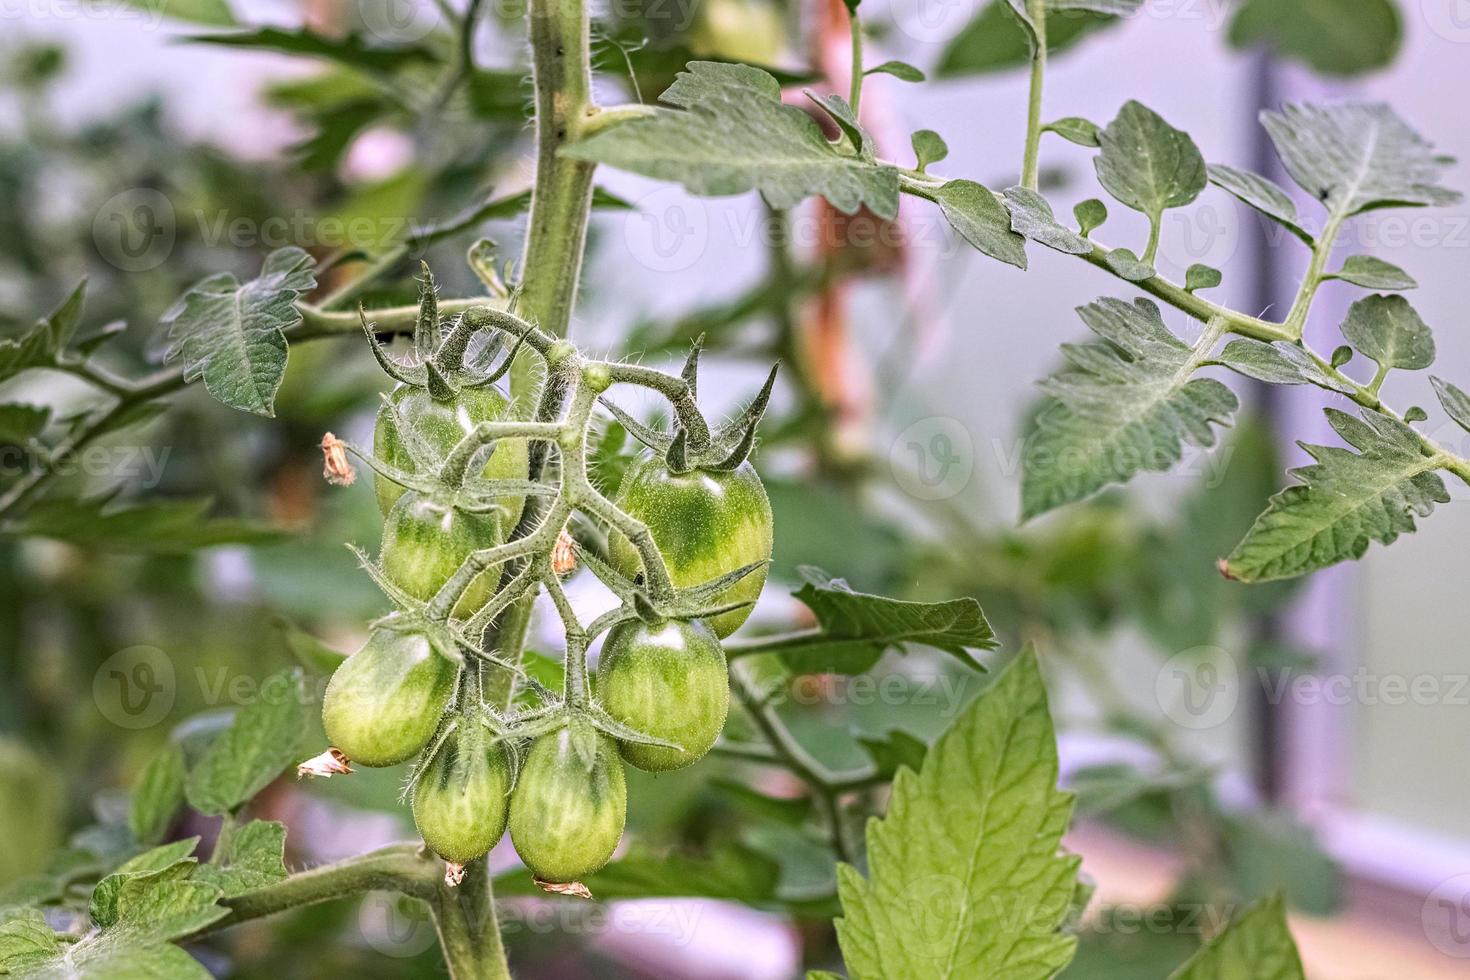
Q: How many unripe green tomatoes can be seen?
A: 7